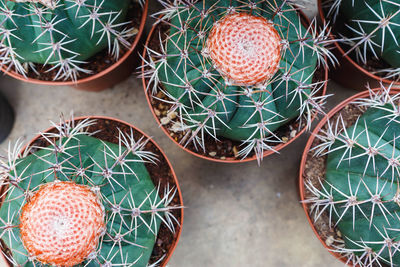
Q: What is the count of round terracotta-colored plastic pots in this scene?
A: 5